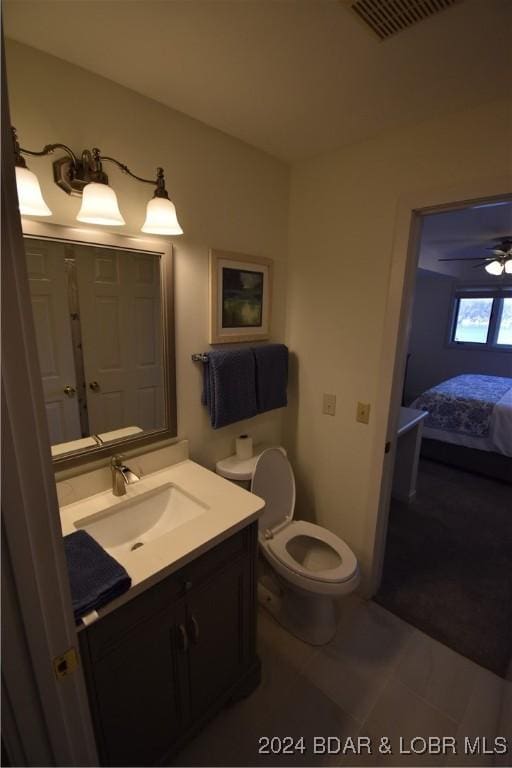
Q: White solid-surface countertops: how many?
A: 1